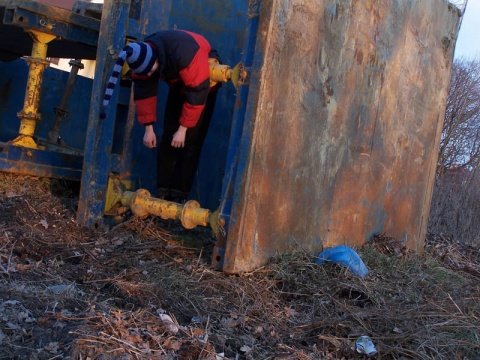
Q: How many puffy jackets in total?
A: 1